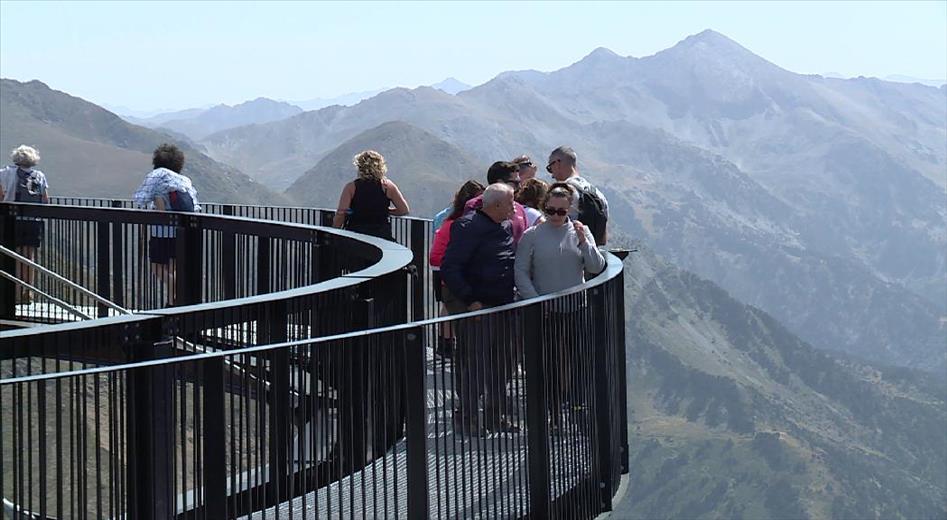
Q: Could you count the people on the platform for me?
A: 10